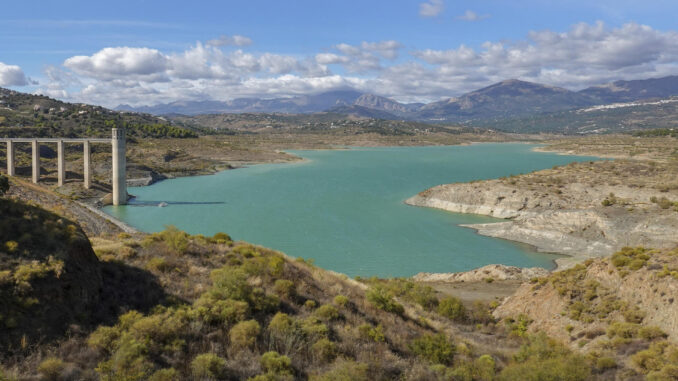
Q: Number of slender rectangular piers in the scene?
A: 4